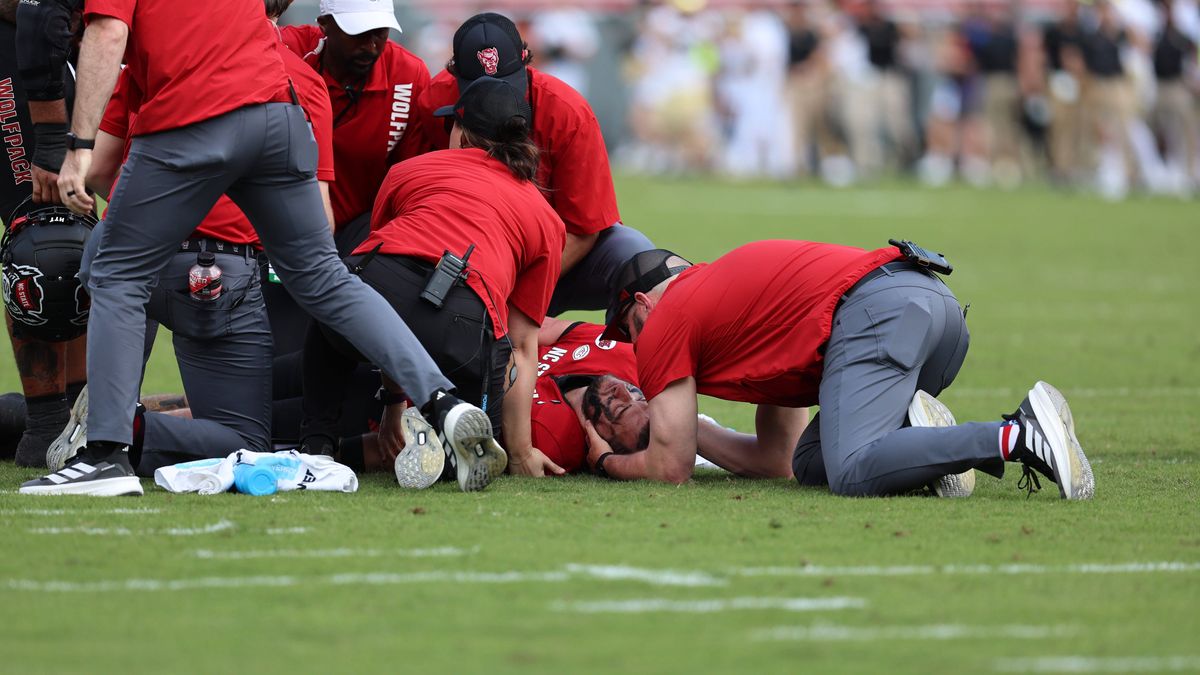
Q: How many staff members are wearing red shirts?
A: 6